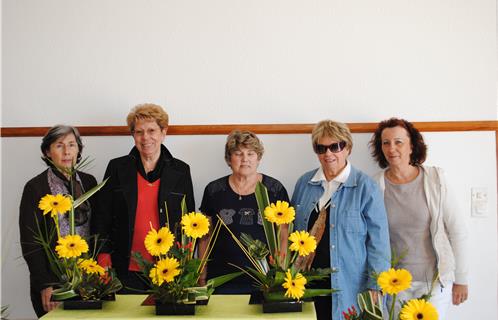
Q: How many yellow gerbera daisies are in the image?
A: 11